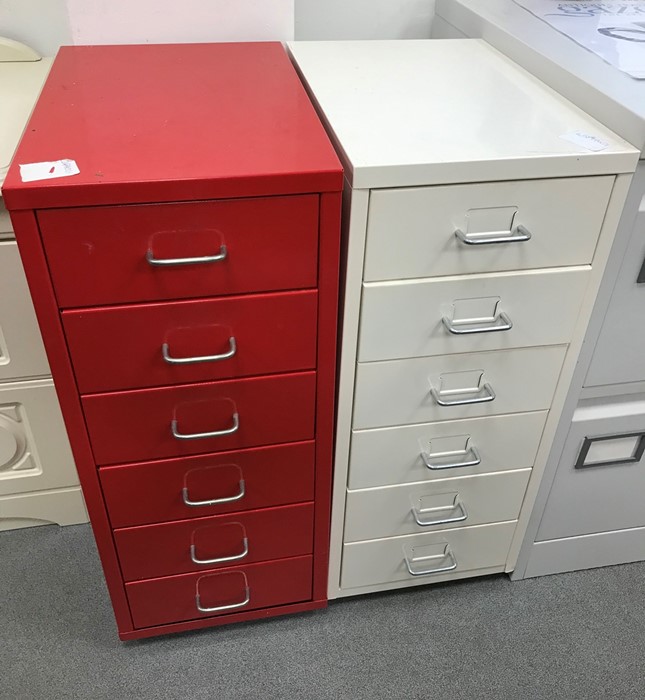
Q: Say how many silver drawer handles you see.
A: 12